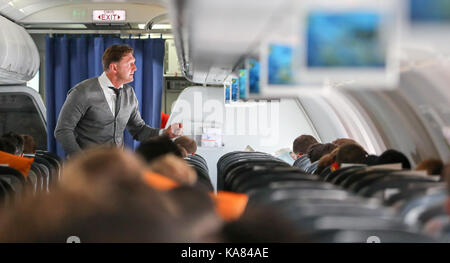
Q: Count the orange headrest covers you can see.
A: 3